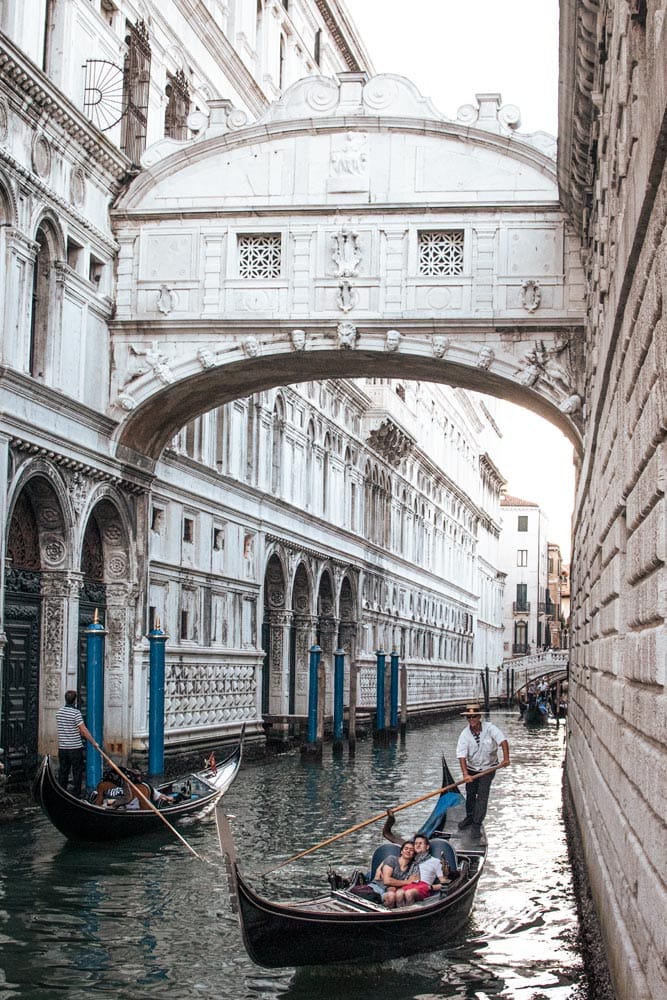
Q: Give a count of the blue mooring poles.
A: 6